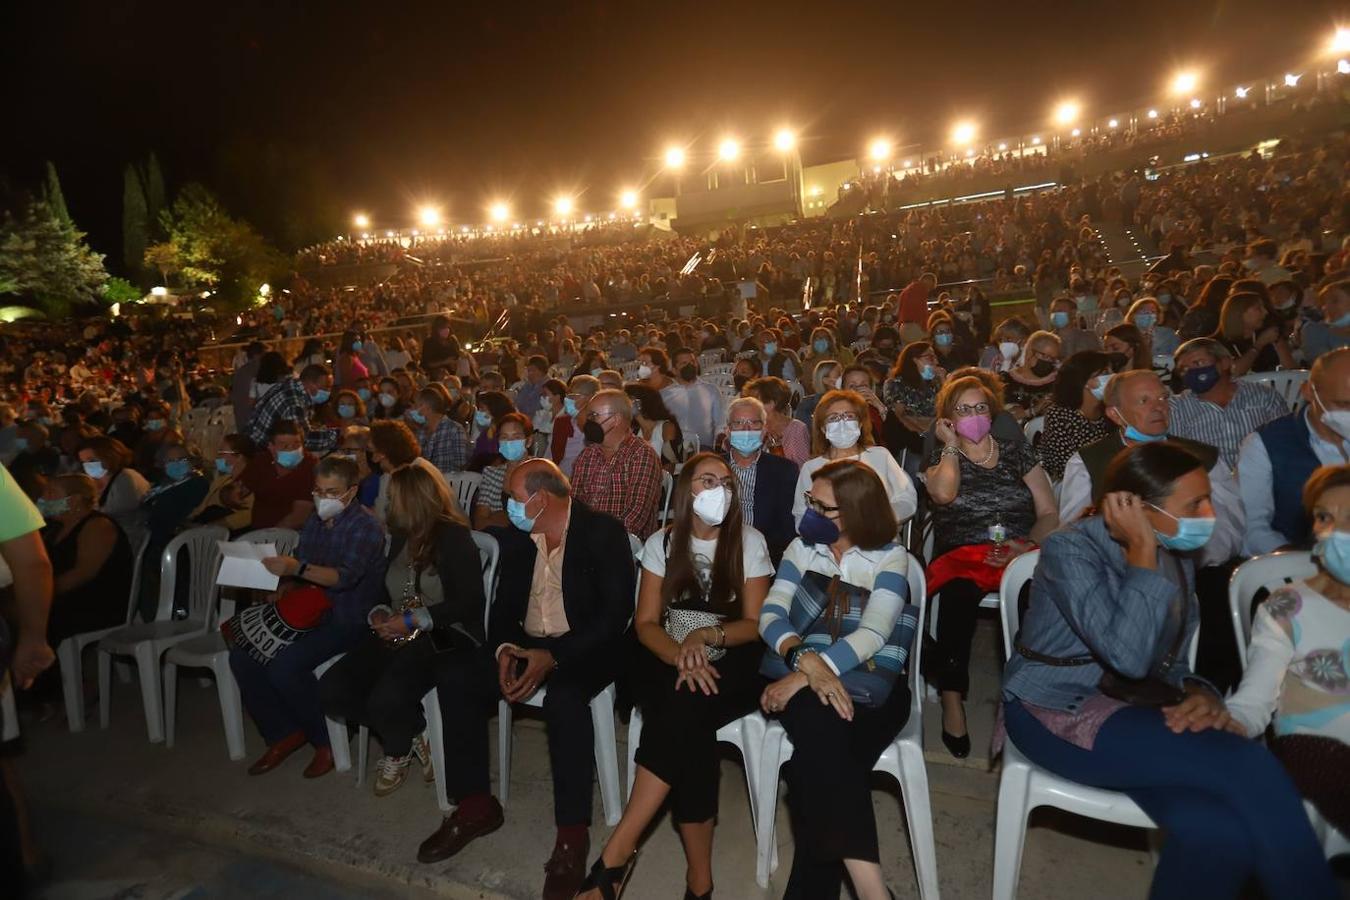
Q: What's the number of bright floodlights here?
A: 13